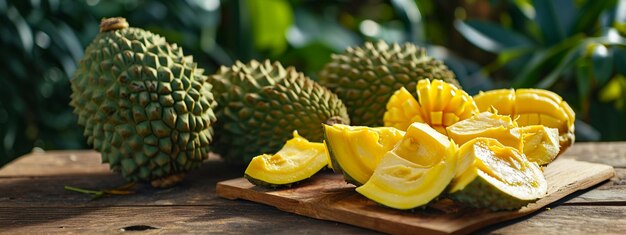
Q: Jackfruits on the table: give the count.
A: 3